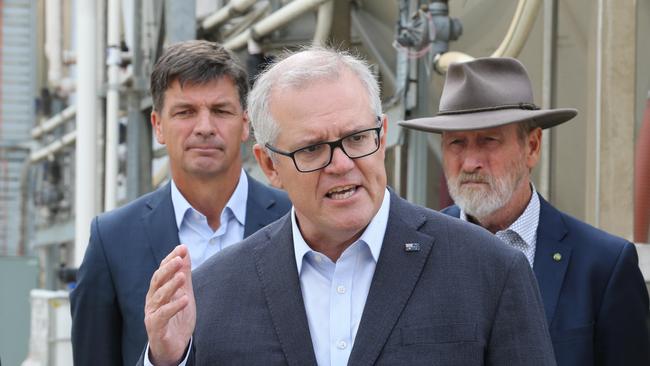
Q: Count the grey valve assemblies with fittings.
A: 1